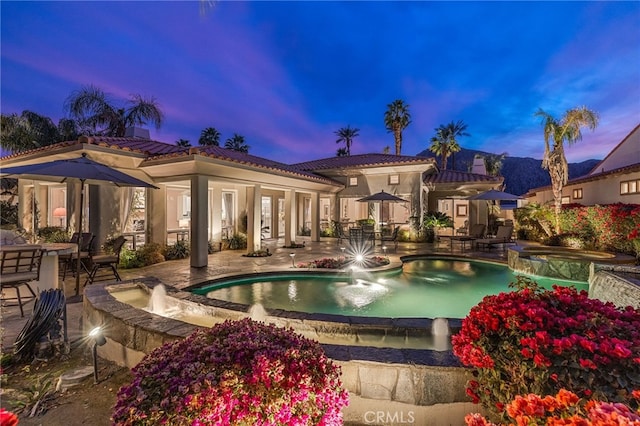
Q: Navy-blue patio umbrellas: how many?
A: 3